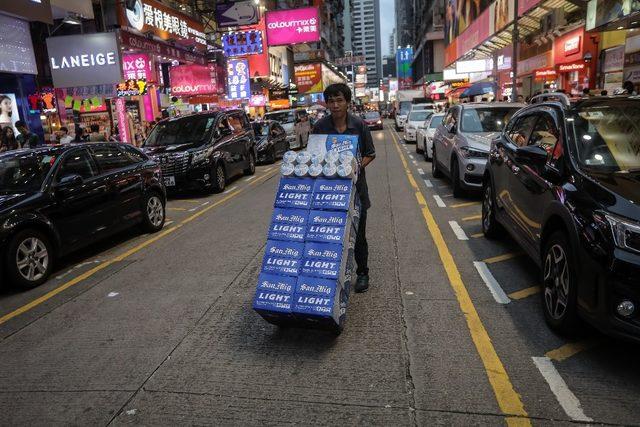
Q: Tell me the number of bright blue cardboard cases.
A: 8